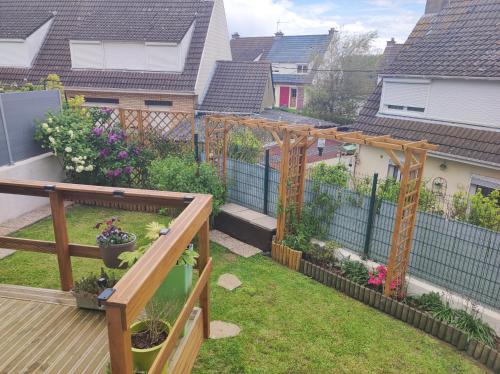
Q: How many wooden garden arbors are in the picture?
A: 2